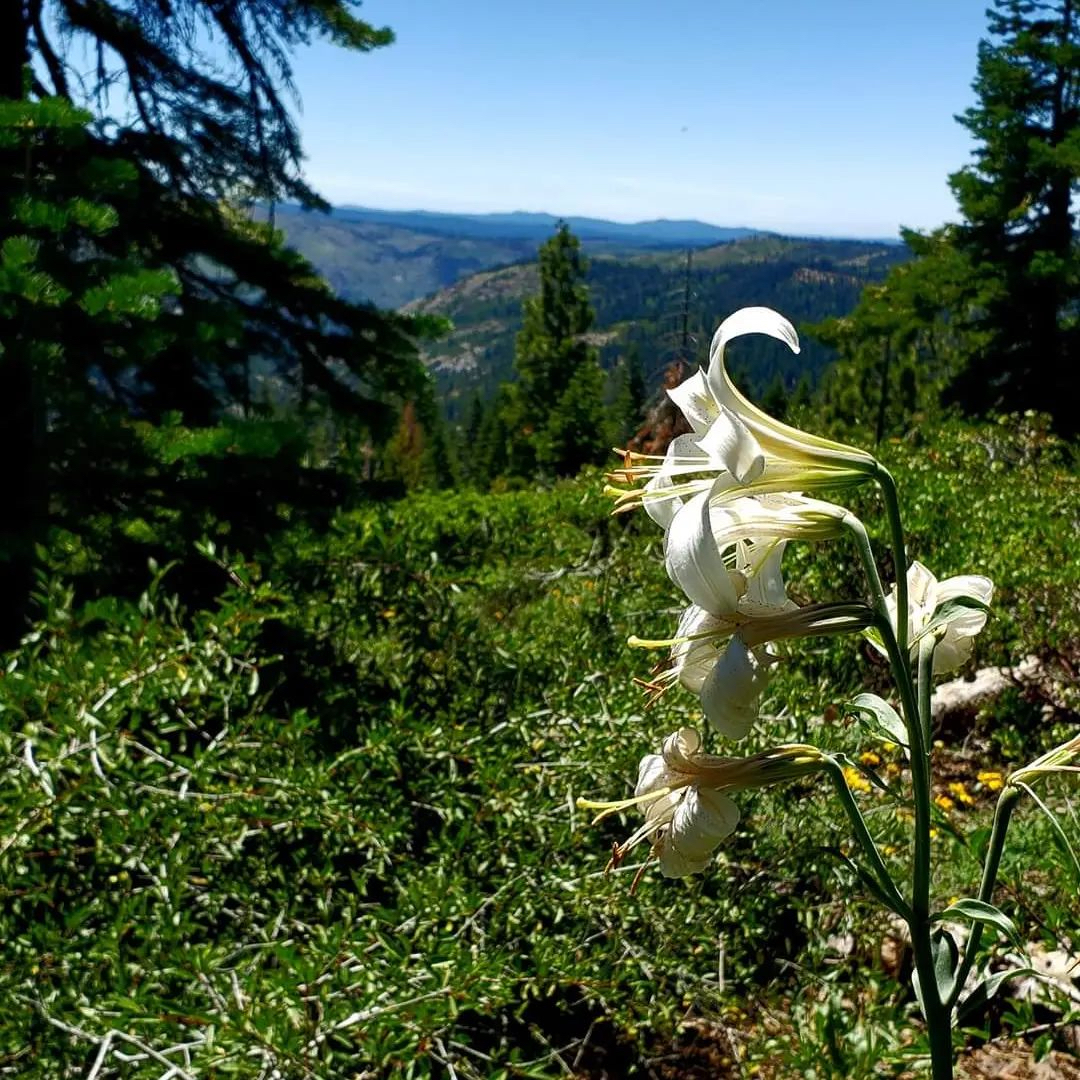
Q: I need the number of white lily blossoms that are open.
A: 5